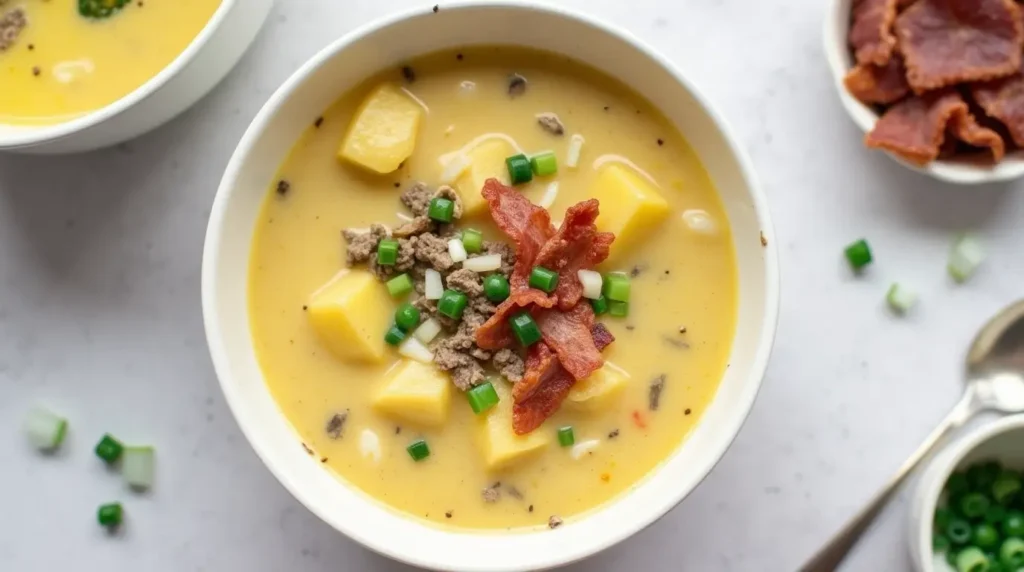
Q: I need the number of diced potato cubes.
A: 7